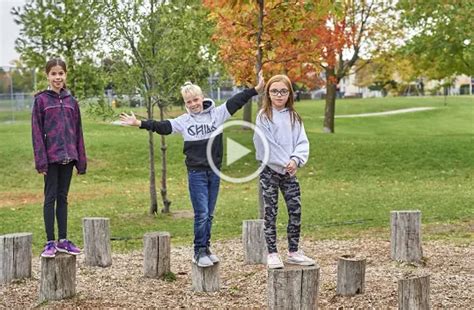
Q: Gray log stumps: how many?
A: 10